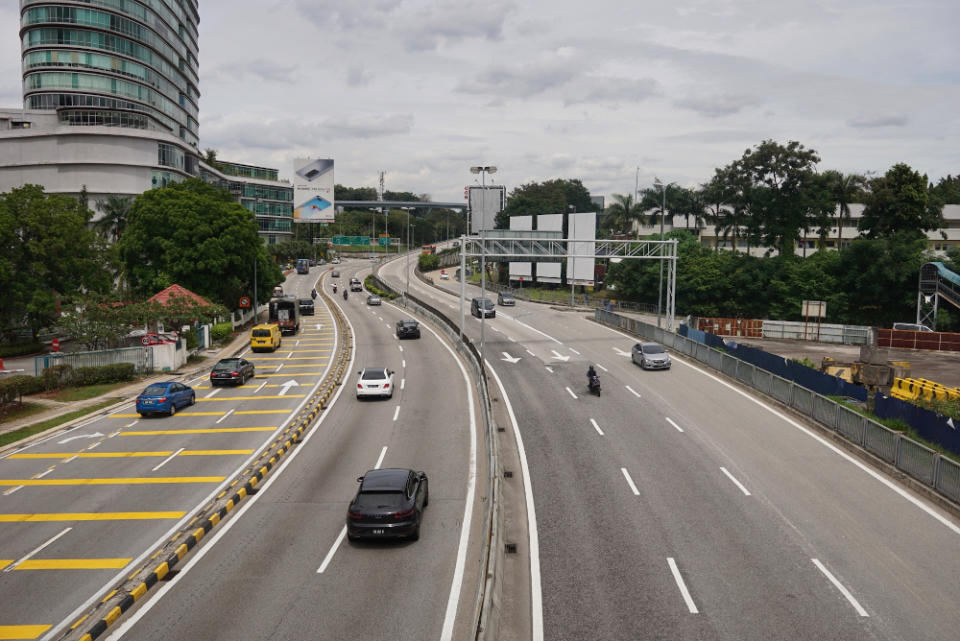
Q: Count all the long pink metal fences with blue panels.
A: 0